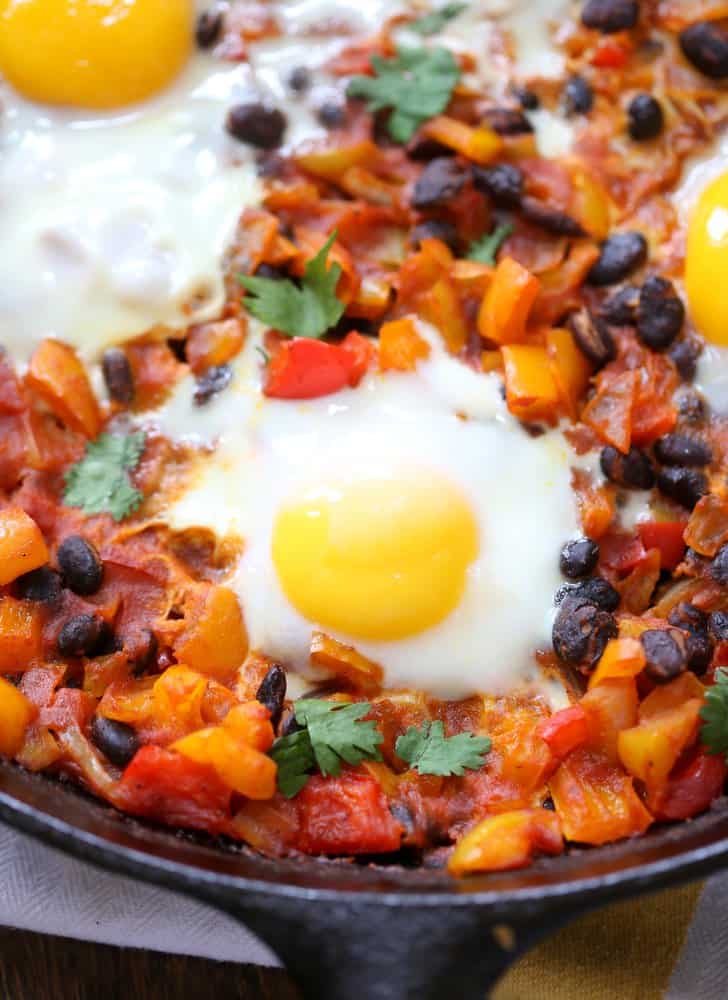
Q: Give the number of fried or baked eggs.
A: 3